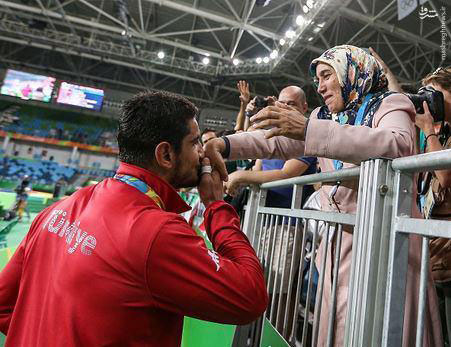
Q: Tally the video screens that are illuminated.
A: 2